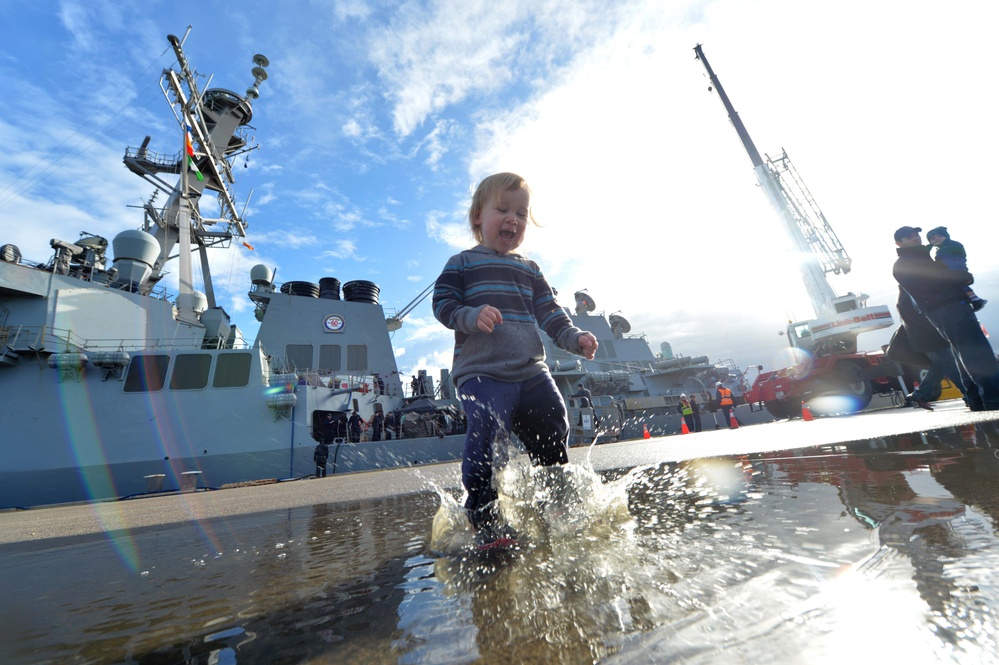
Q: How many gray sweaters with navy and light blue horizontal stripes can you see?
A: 1